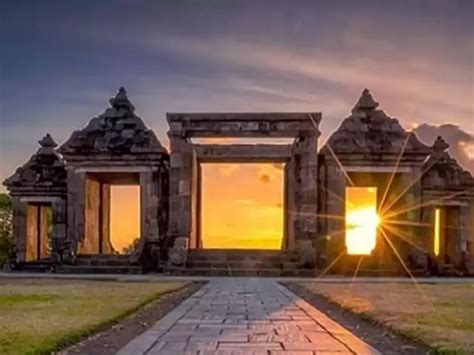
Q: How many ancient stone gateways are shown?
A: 5